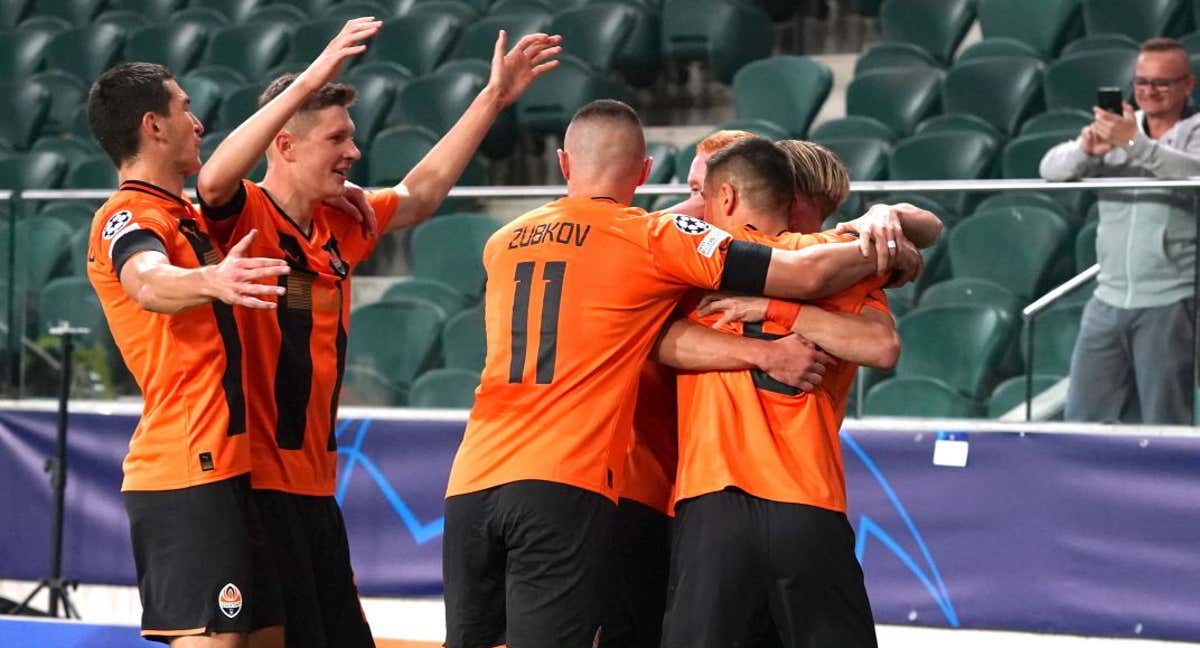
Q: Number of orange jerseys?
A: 6